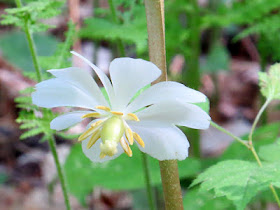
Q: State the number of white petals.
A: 9